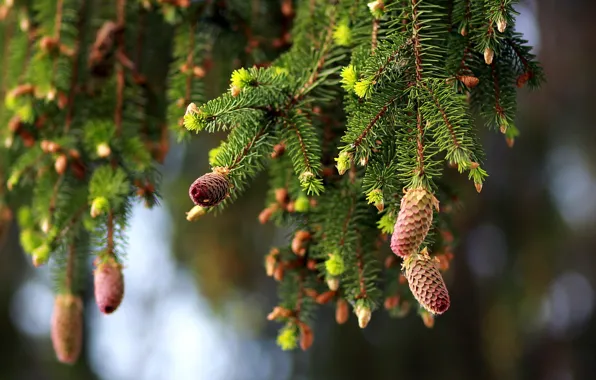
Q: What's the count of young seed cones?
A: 5